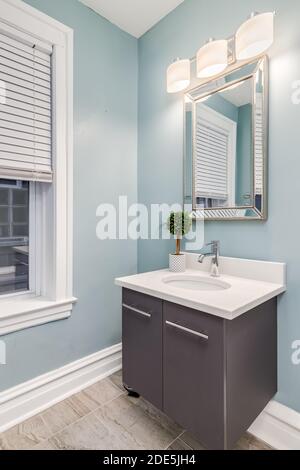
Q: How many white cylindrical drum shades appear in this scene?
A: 3